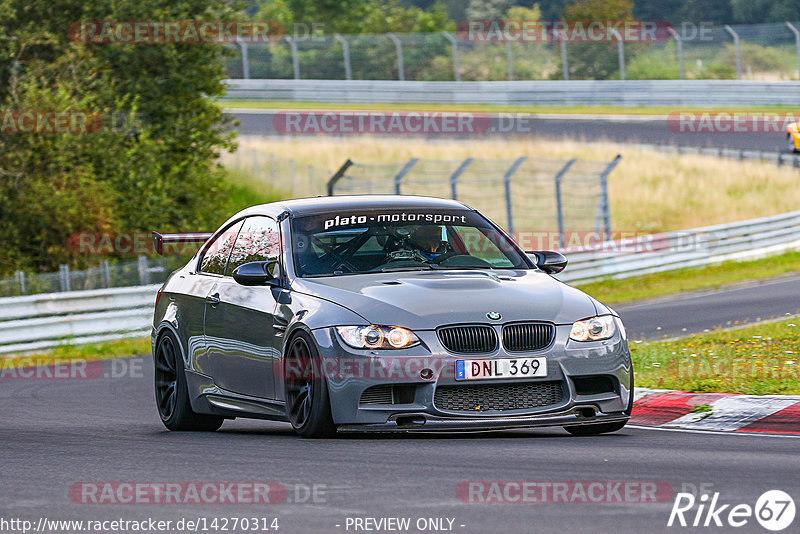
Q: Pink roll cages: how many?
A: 0